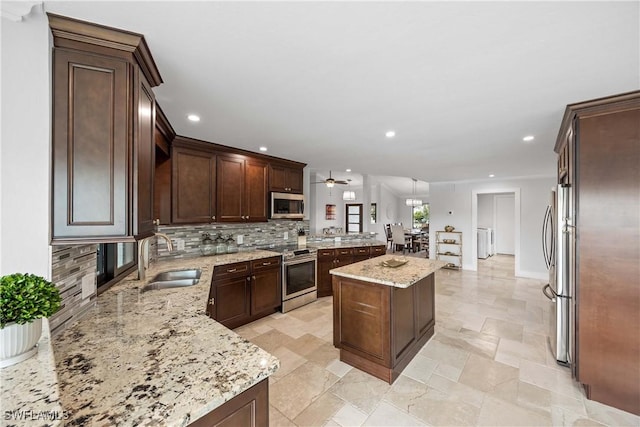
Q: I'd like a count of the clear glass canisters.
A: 3